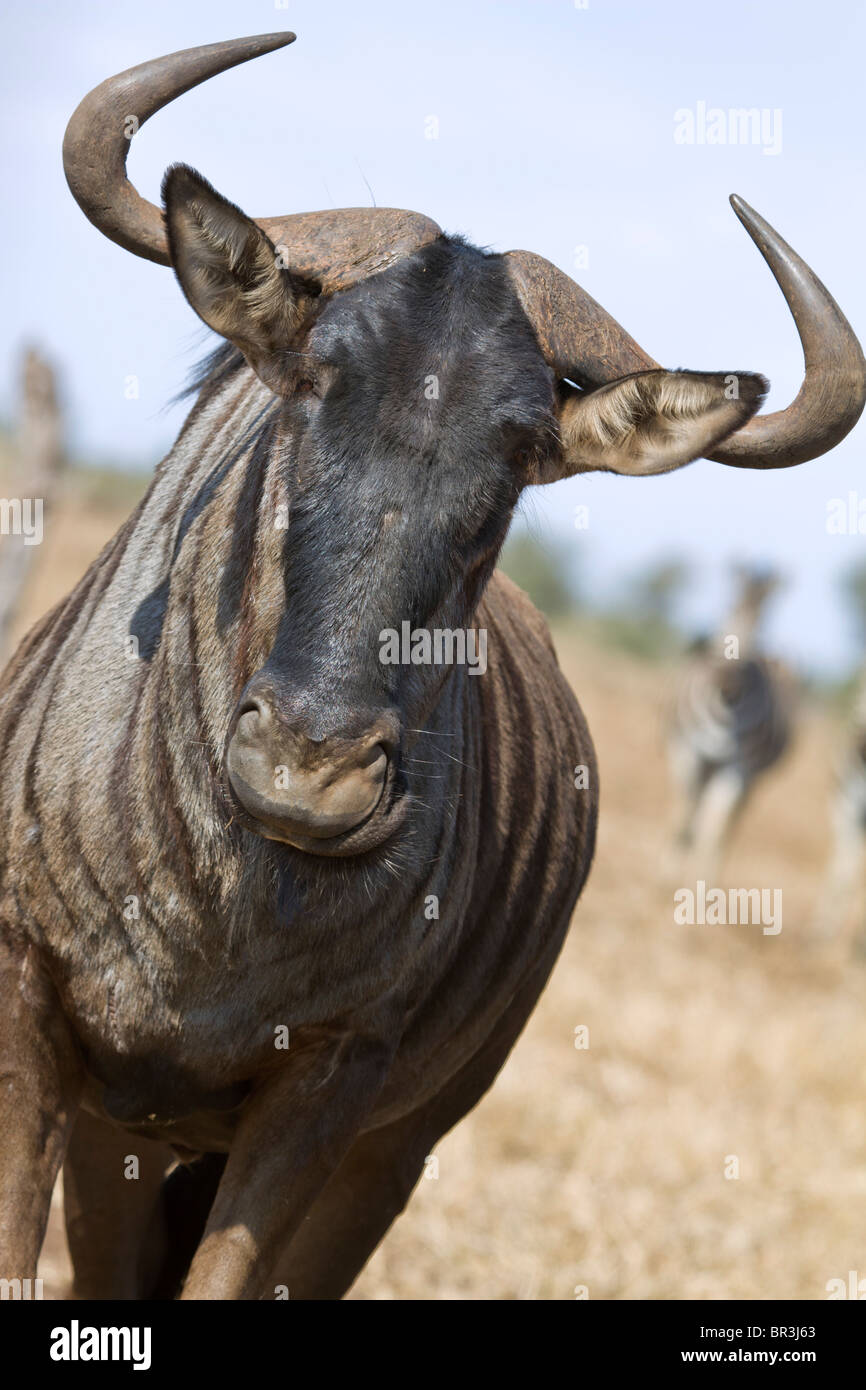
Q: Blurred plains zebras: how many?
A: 2